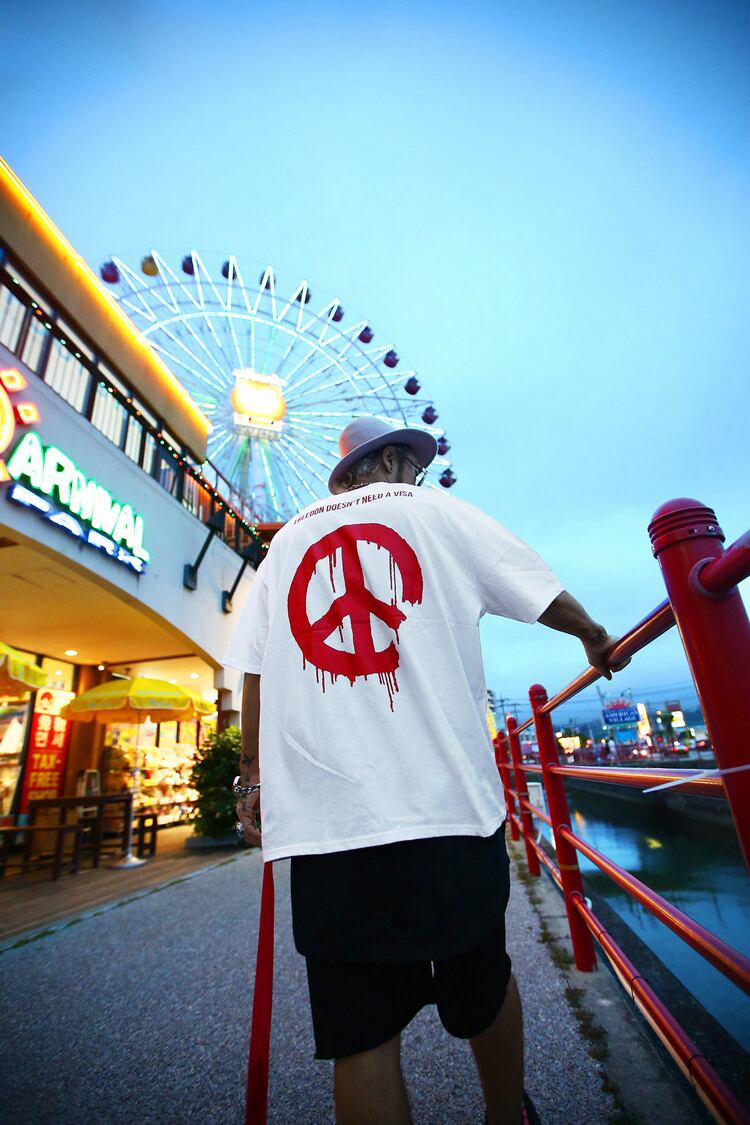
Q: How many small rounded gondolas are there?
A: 13